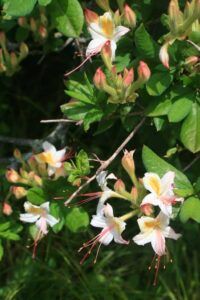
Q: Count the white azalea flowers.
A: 7